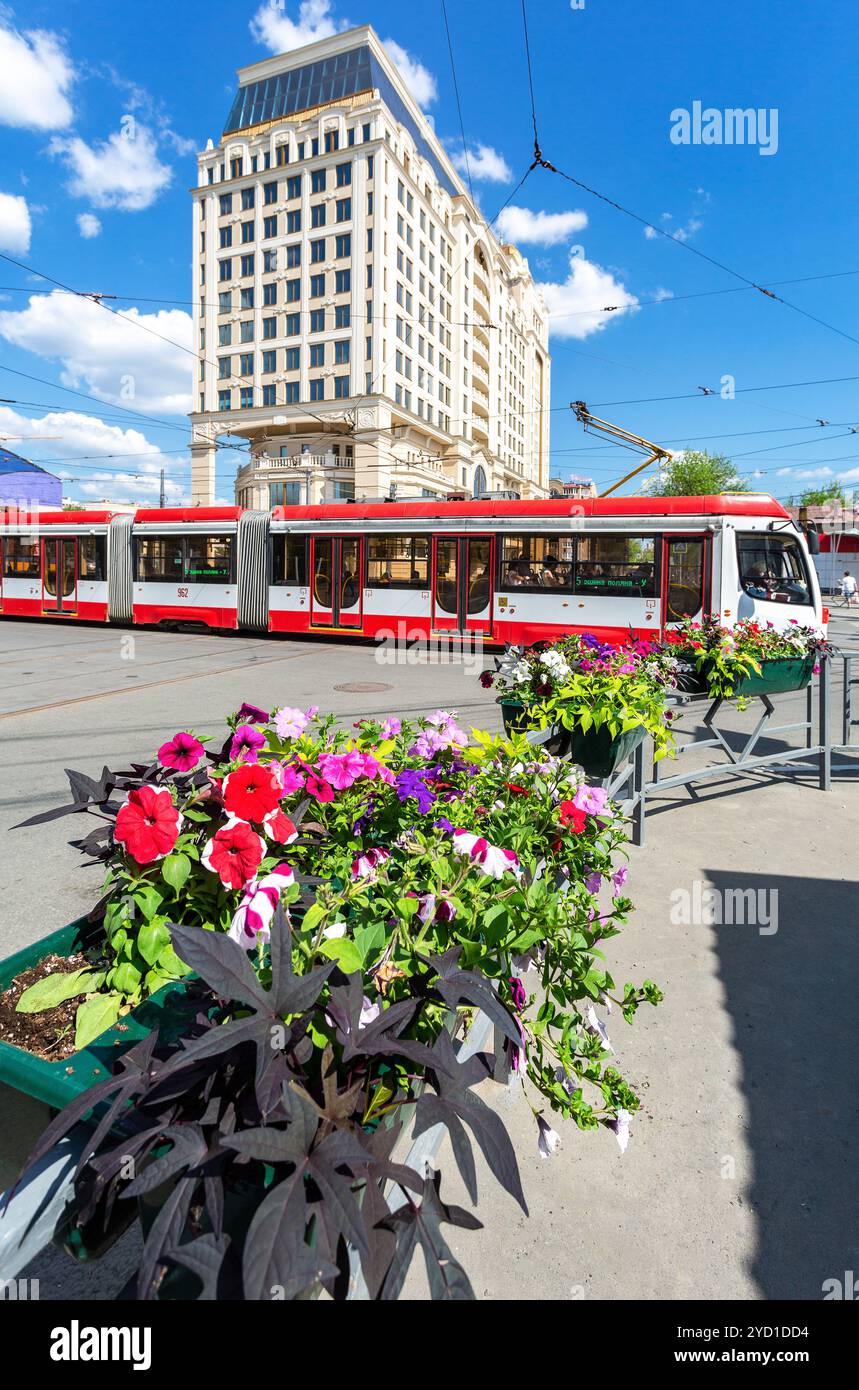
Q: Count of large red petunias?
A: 3